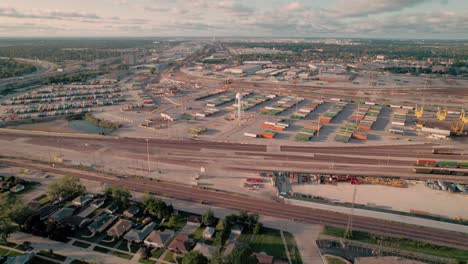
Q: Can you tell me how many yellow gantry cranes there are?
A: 4